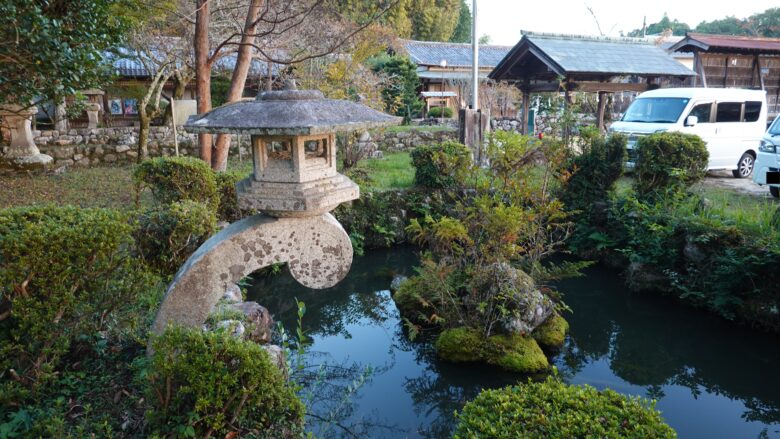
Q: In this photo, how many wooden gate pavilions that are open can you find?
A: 1